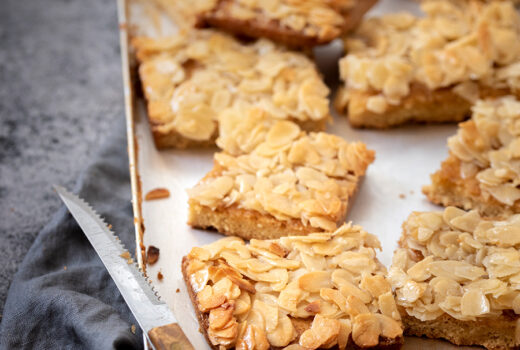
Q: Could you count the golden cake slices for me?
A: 7